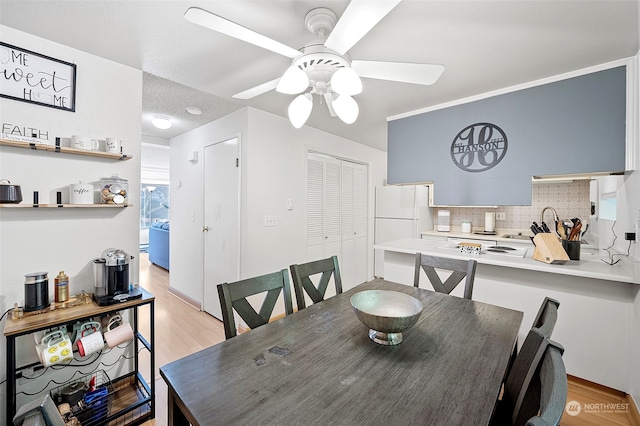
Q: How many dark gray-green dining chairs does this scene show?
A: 5